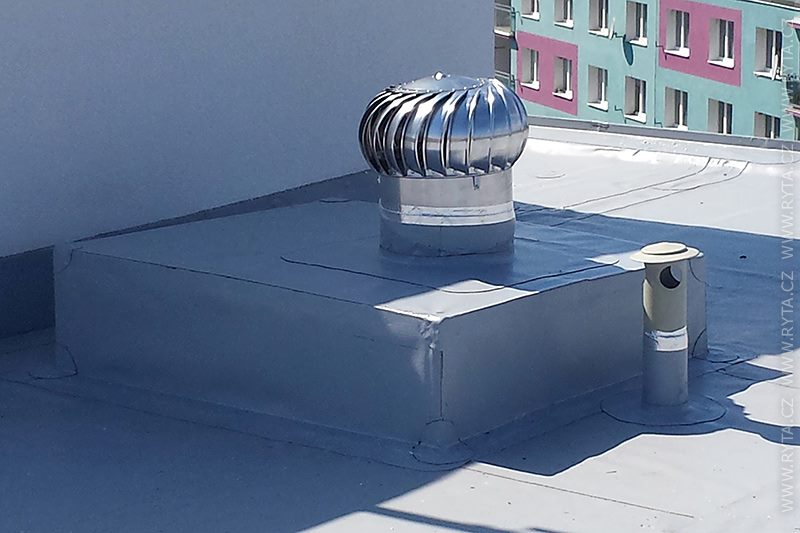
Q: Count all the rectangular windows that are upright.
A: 14